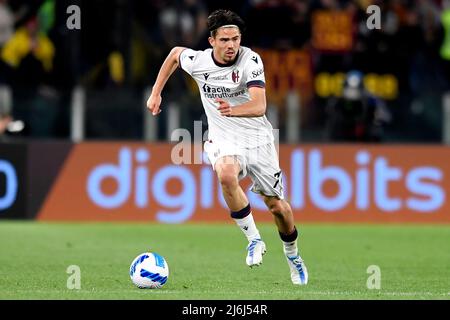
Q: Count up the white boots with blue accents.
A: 2